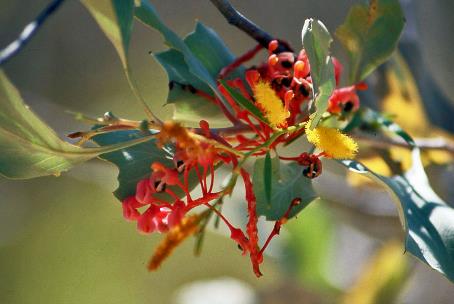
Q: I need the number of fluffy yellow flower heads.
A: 2